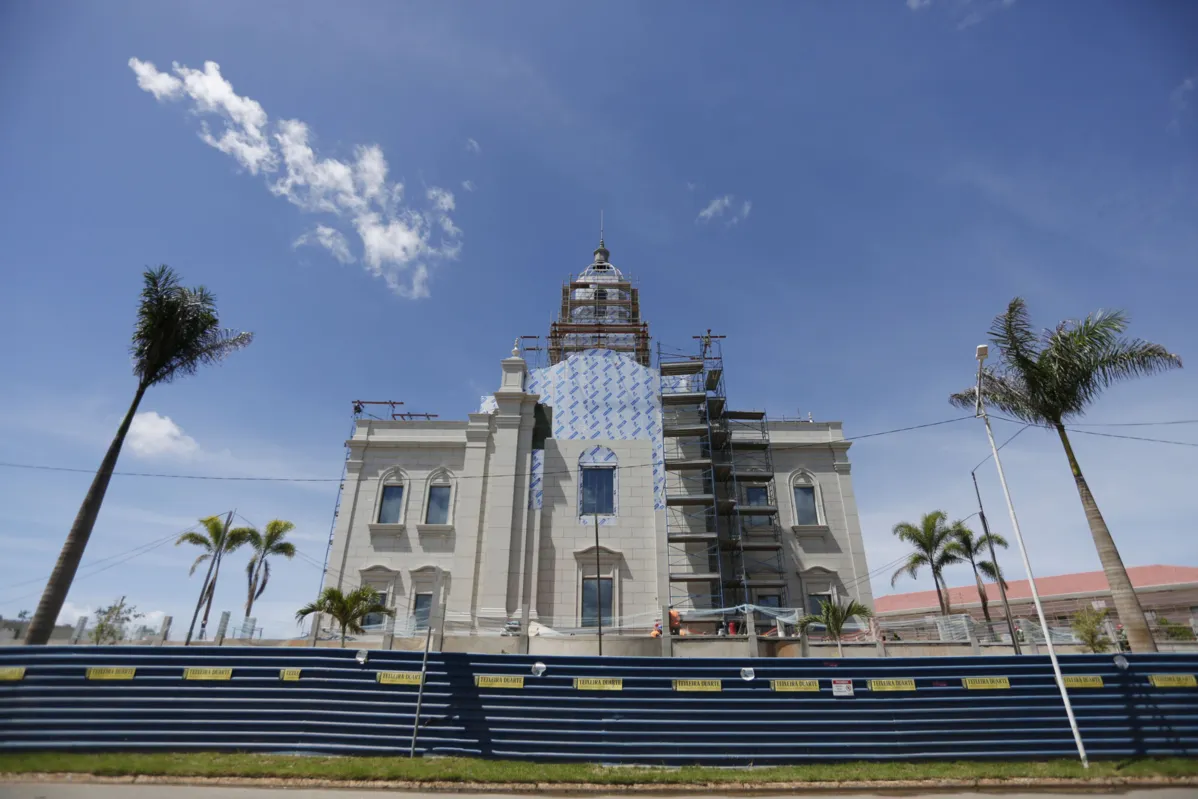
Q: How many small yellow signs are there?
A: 13